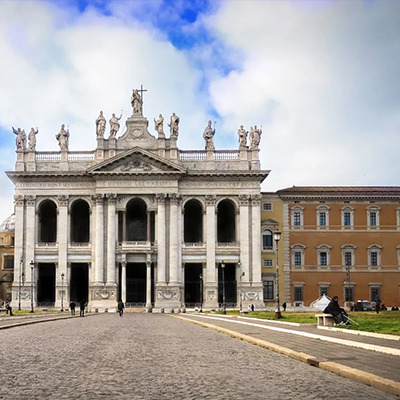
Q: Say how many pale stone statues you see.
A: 11